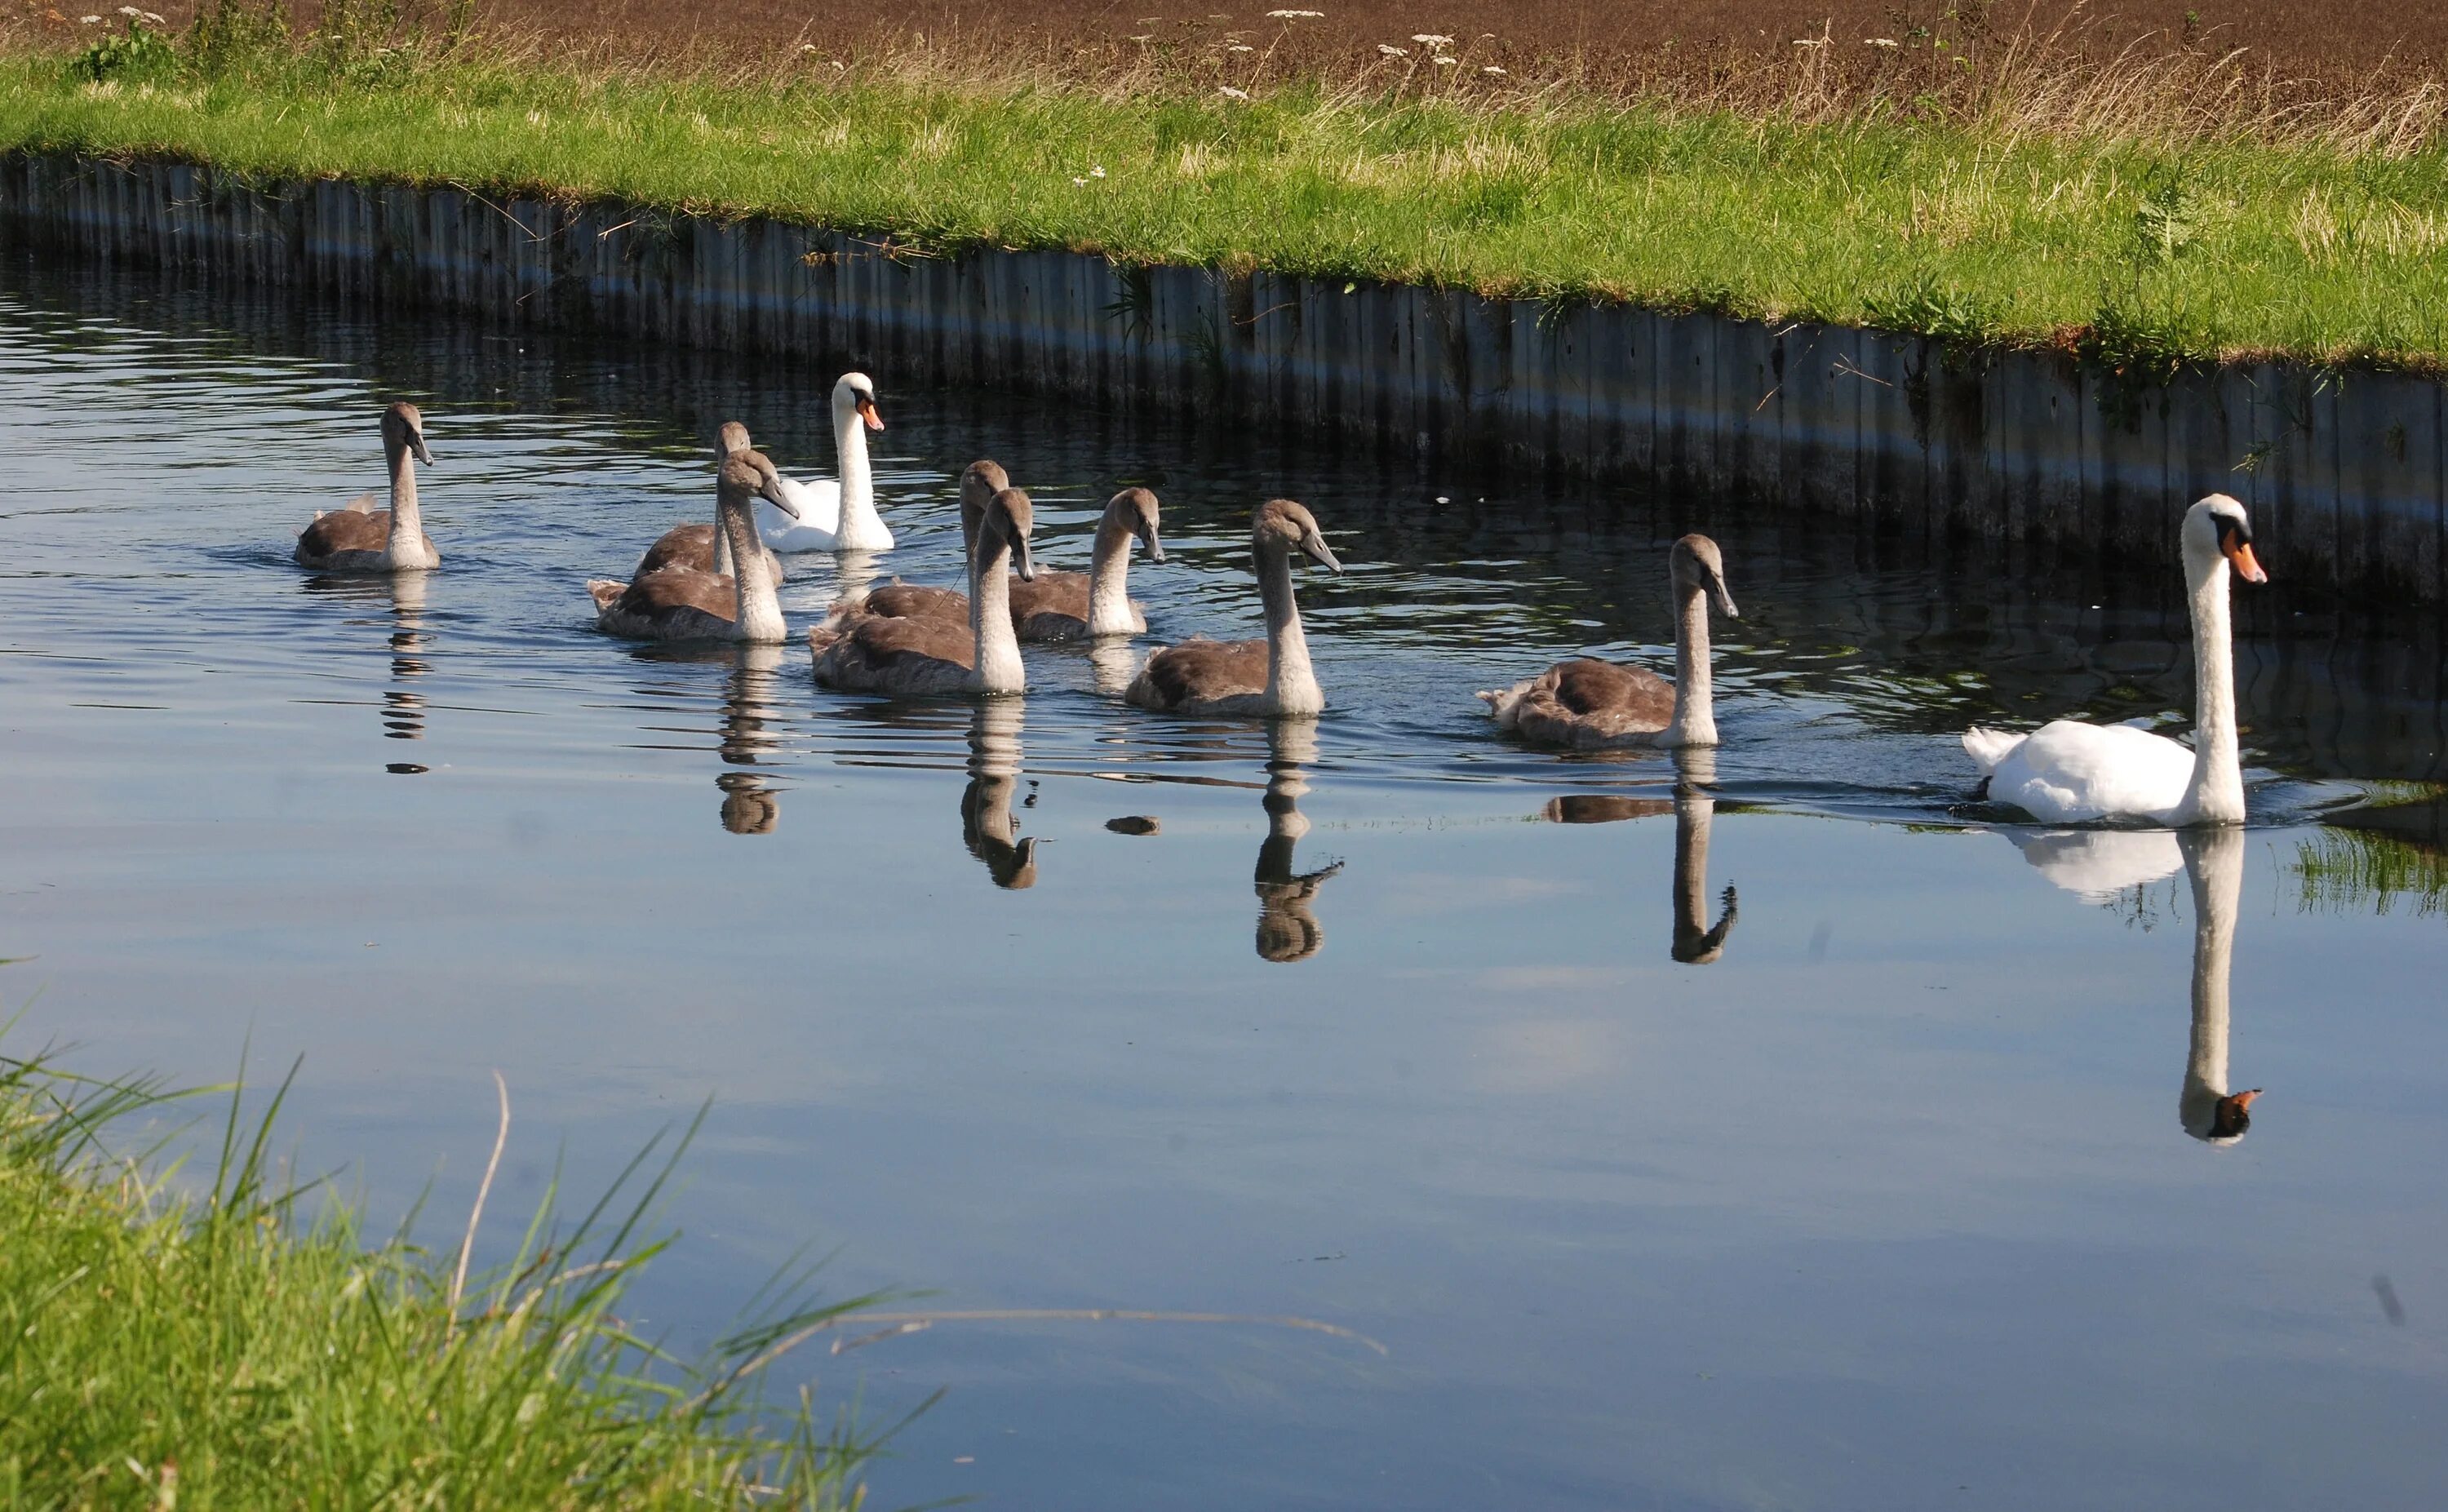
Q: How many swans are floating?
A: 10